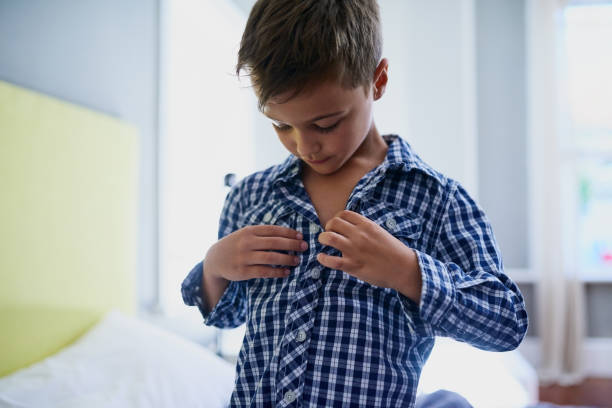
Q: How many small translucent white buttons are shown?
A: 6